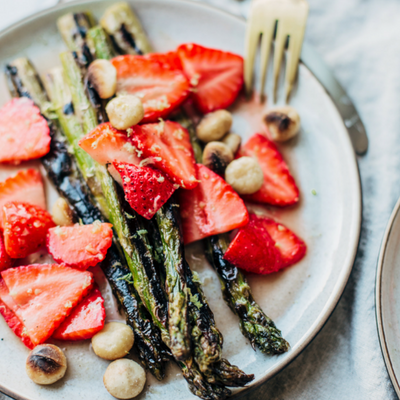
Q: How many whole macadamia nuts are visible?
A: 11